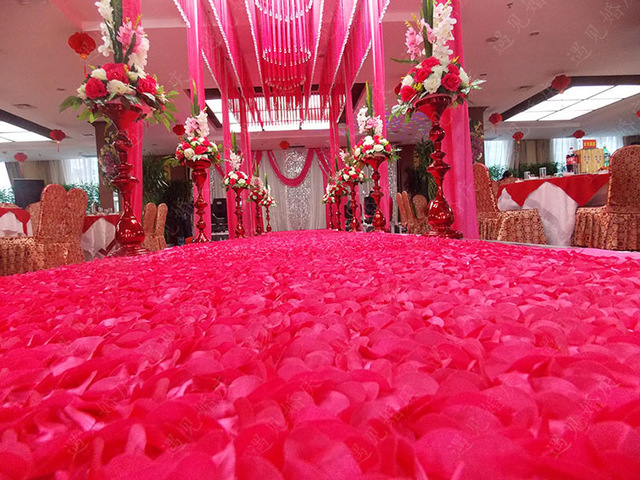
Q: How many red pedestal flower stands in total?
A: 10